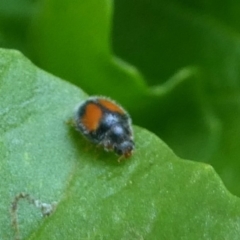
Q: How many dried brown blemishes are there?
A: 1